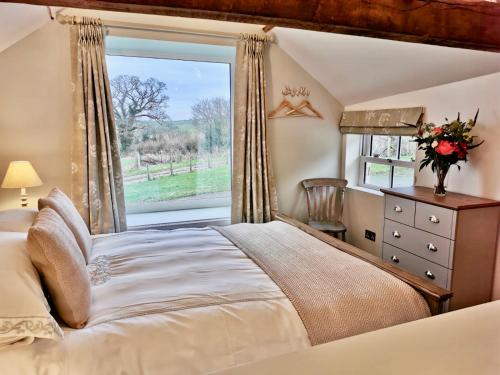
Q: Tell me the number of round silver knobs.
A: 6